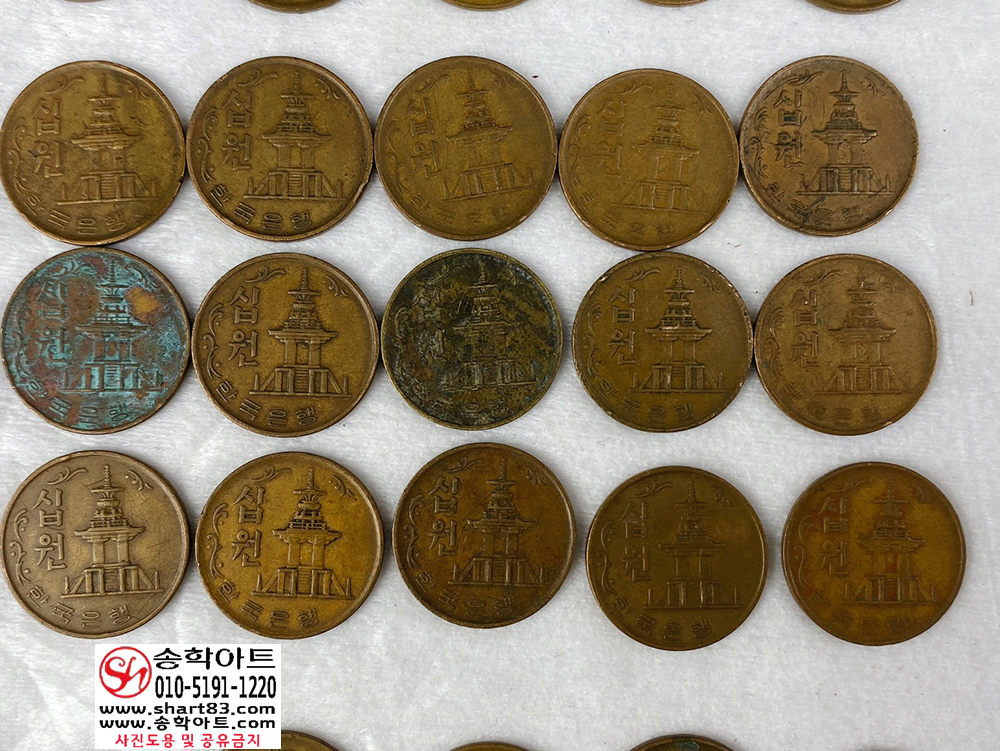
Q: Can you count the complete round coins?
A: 15